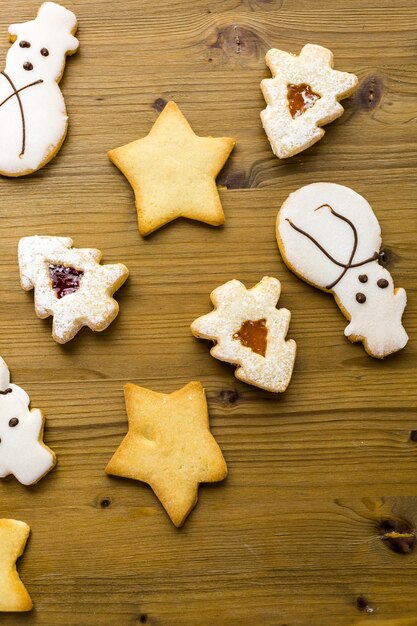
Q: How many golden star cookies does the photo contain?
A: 3